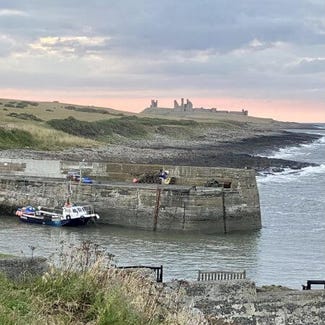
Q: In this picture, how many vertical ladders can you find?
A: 2